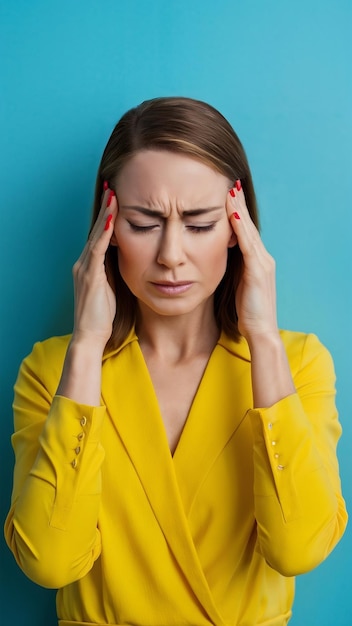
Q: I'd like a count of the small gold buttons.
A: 8